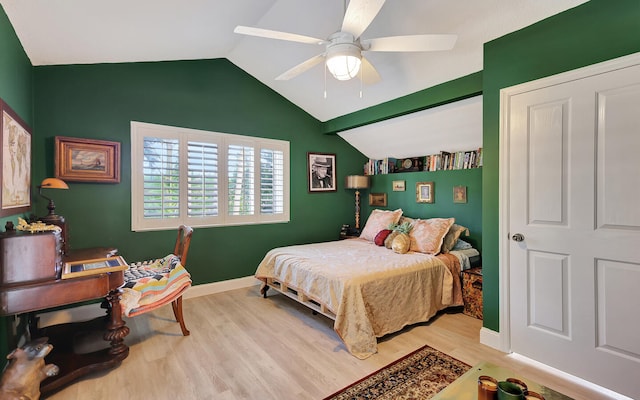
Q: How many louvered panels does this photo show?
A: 4